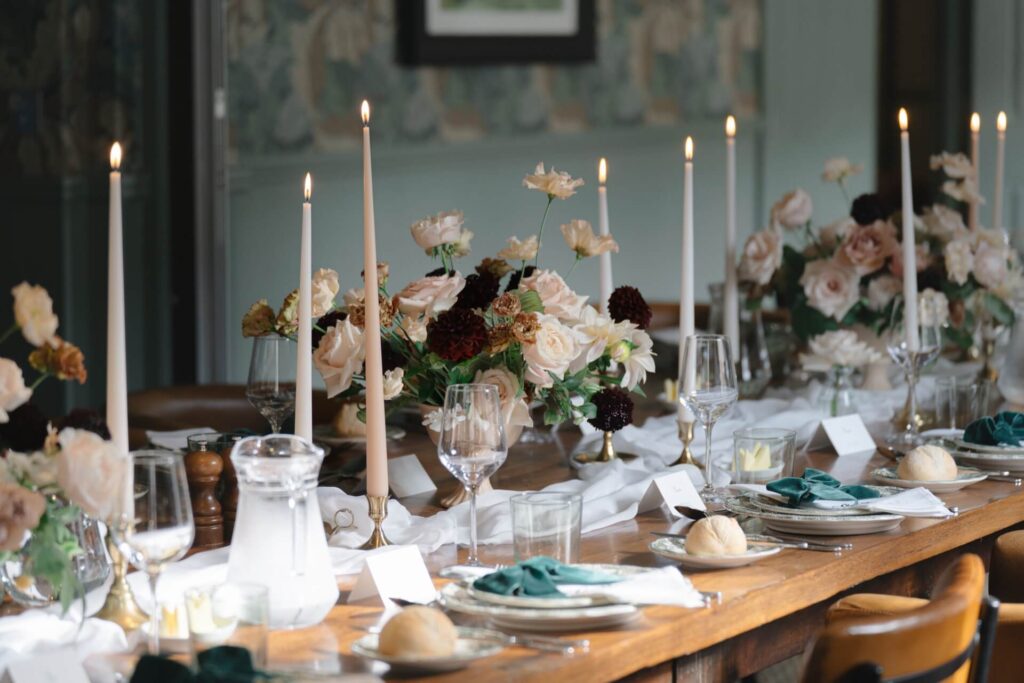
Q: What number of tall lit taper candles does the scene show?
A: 9